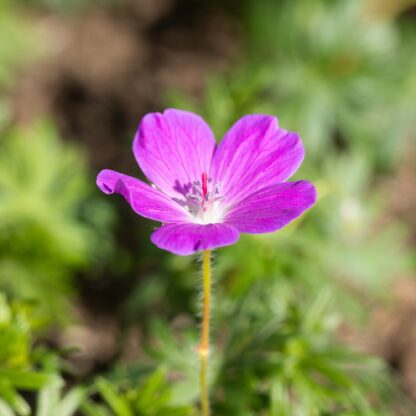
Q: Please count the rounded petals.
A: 5